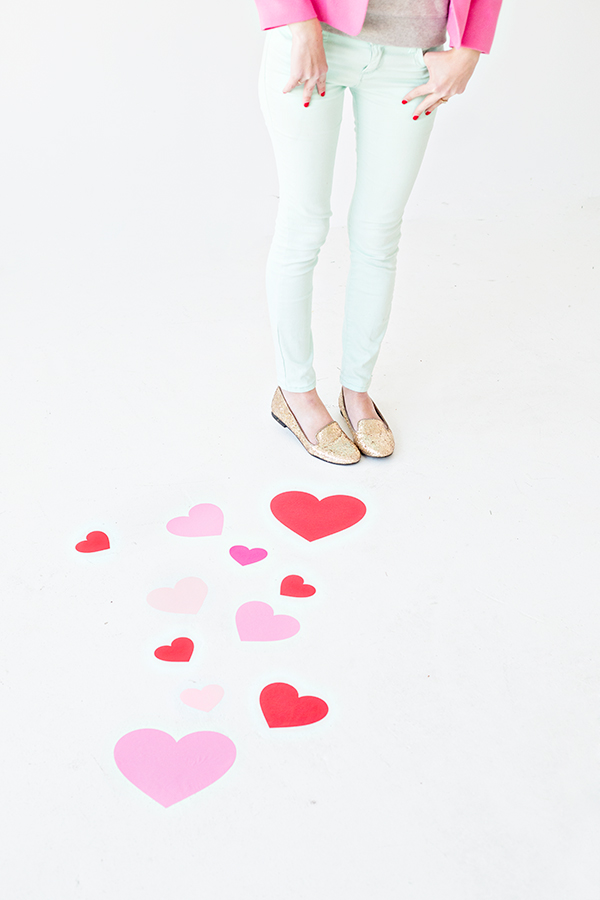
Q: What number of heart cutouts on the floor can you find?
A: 11